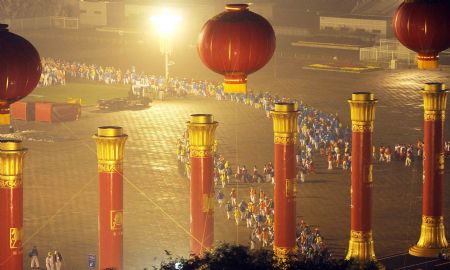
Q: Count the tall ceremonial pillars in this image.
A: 6